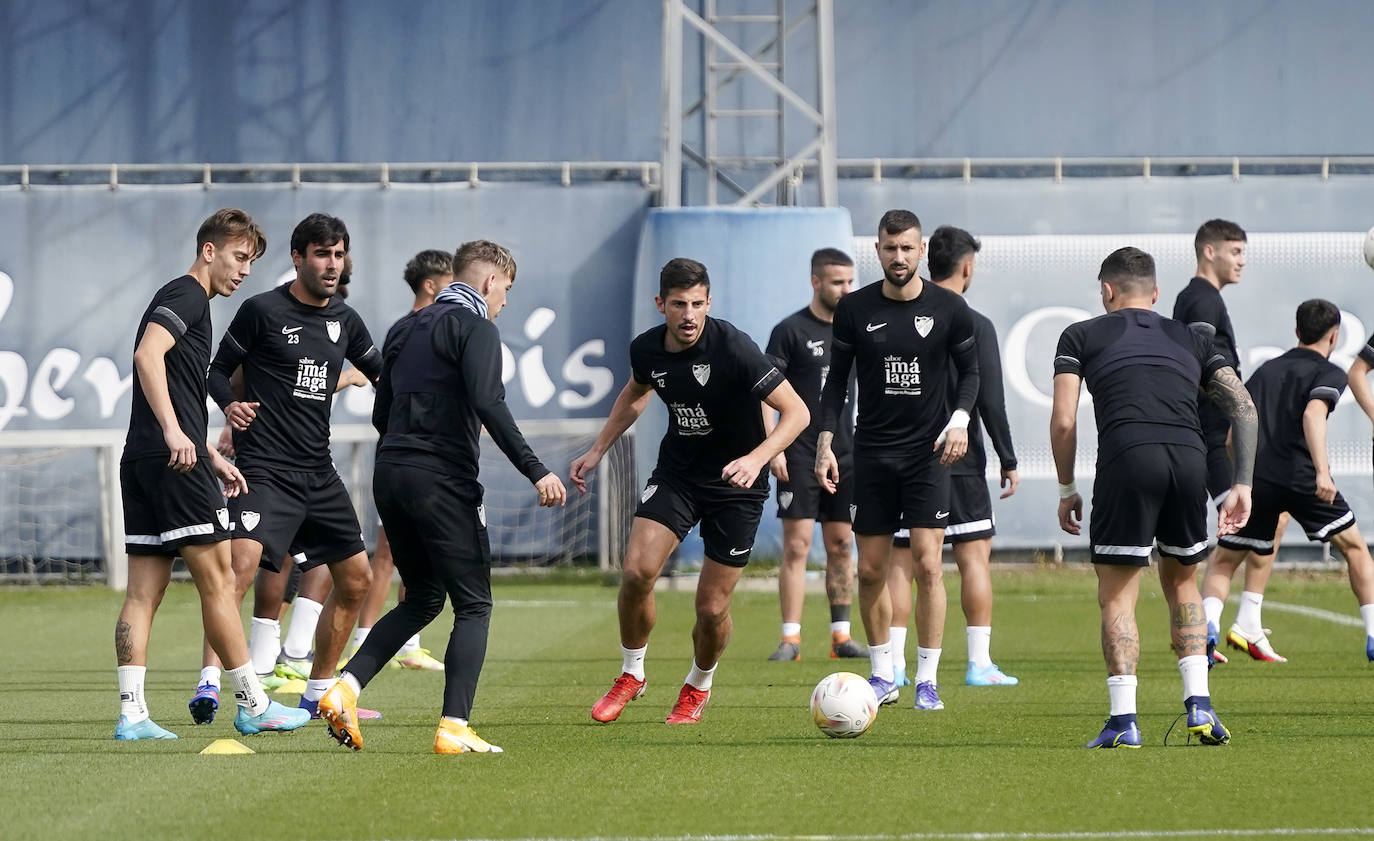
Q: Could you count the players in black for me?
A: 13